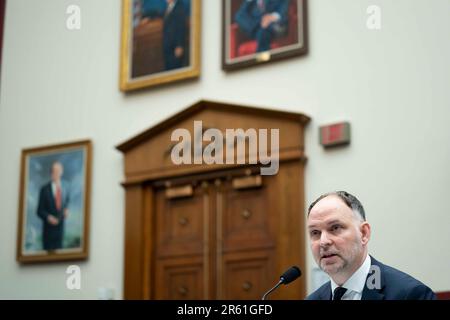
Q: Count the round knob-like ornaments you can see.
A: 4